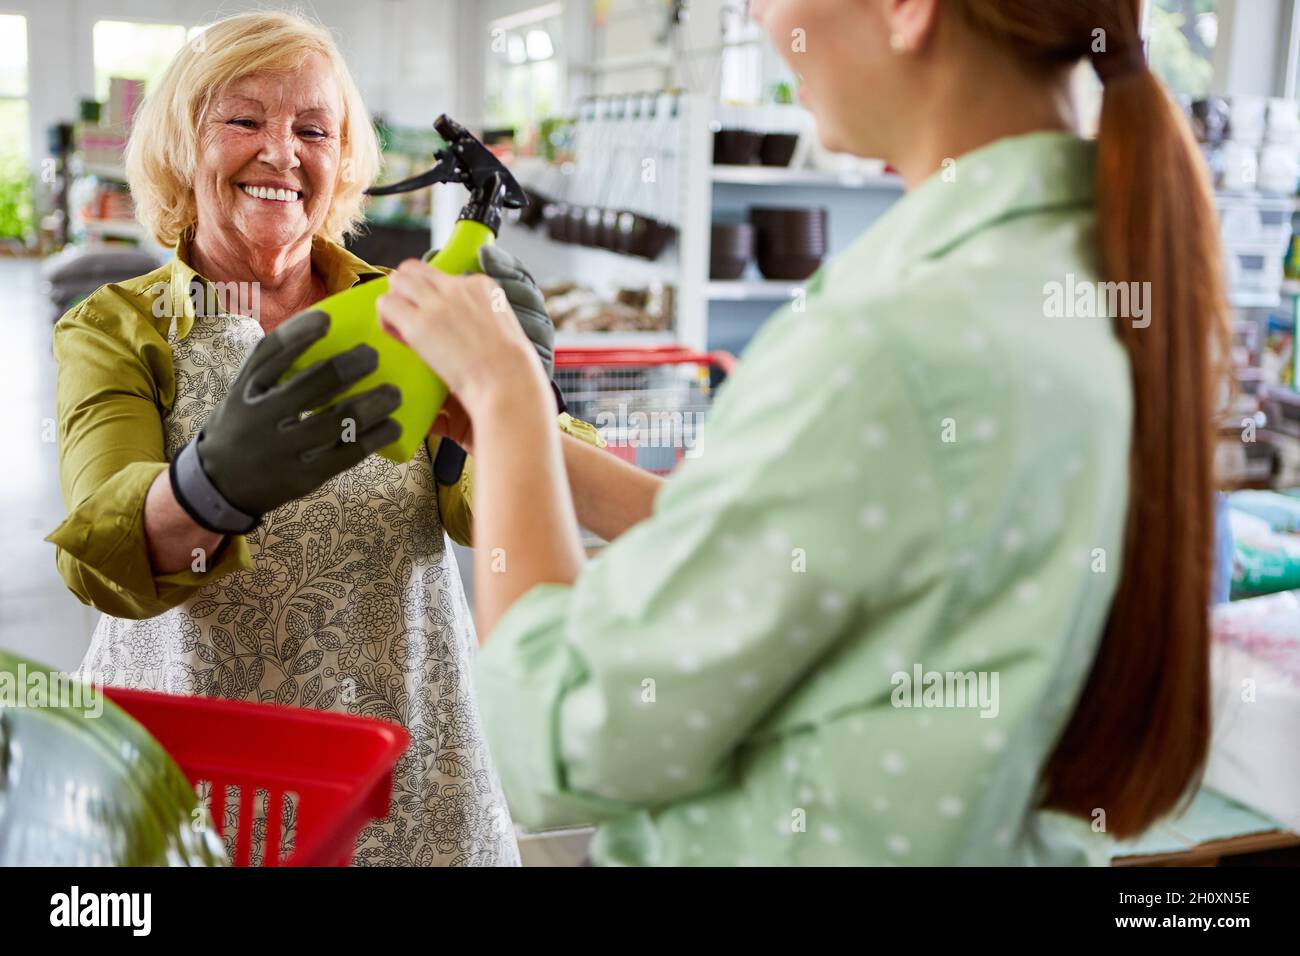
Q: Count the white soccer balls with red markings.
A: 0